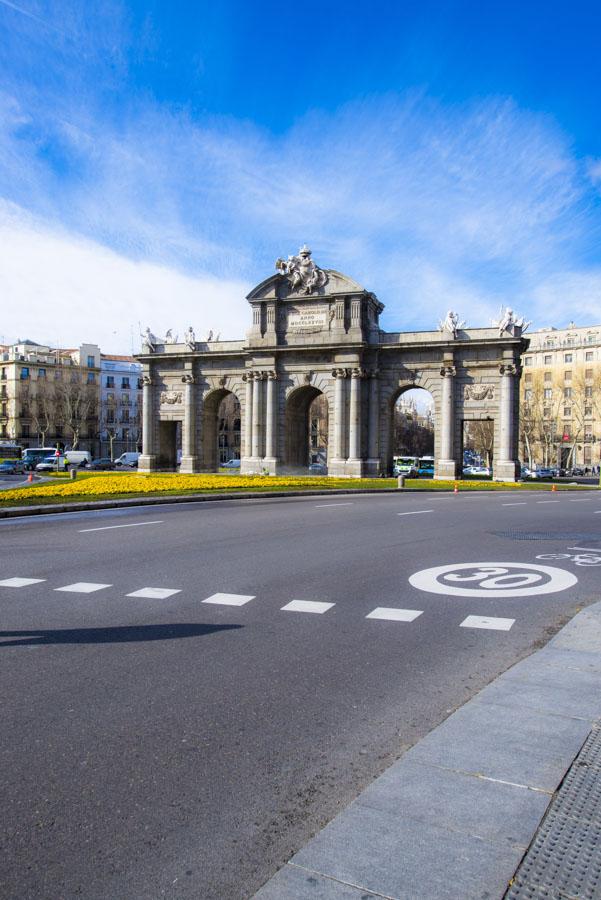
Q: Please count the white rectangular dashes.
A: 7